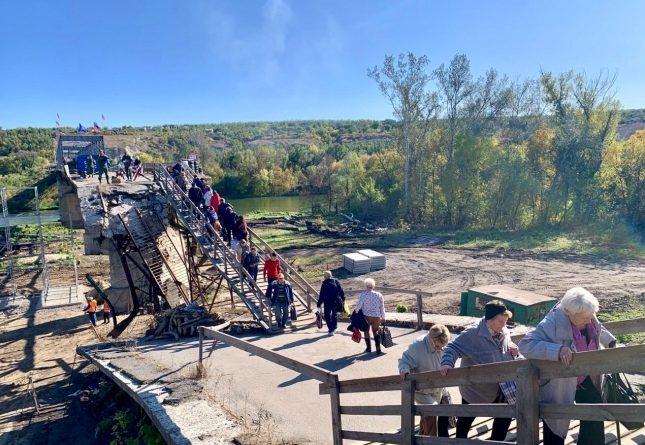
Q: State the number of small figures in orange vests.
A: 2